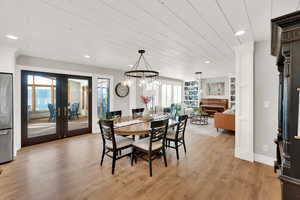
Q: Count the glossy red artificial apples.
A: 0